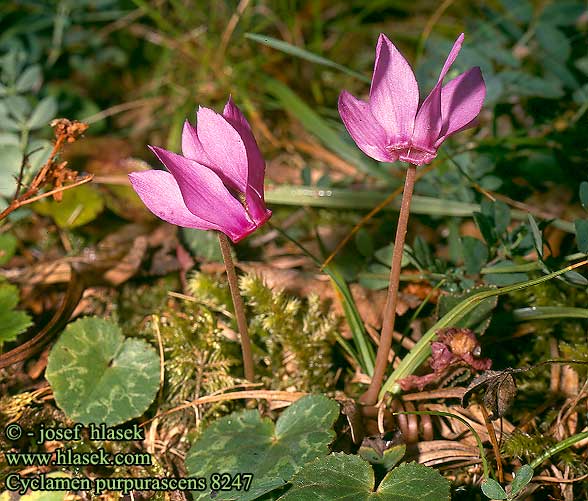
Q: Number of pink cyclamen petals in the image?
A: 9